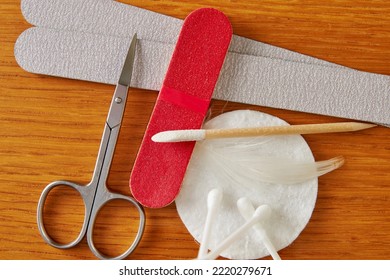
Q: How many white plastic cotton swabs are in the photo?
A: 3